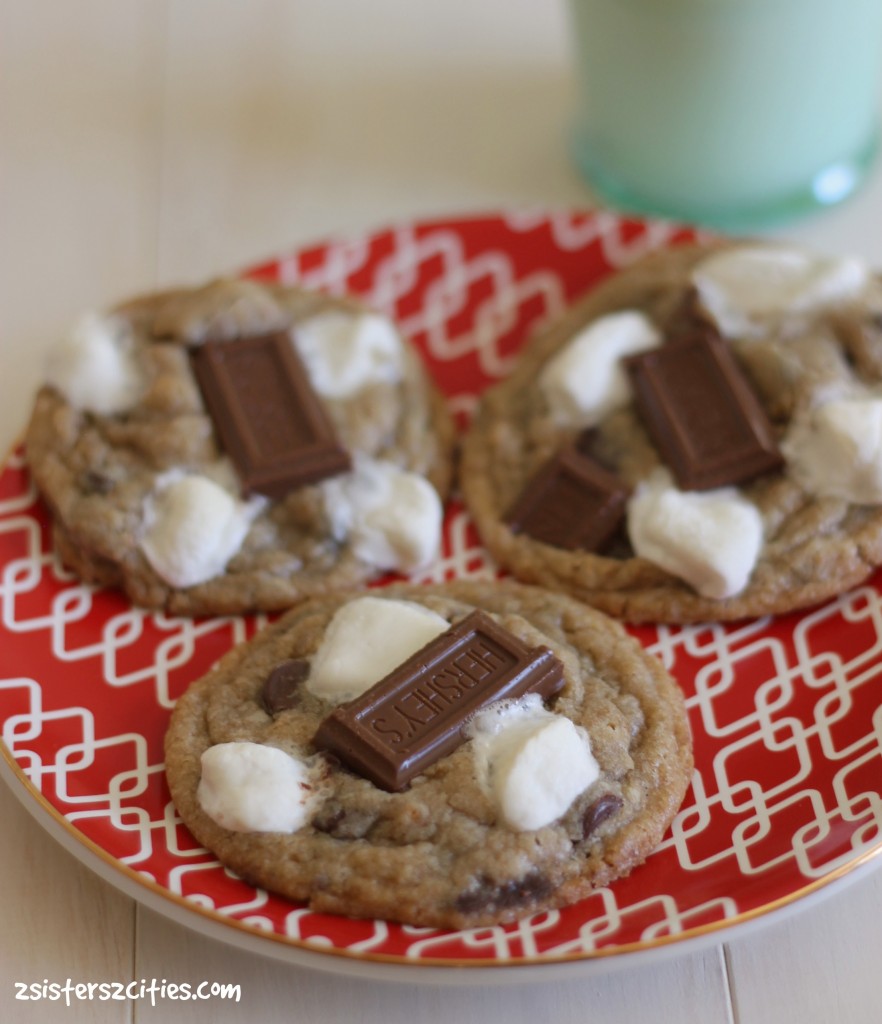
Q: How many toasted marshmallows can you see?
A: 11